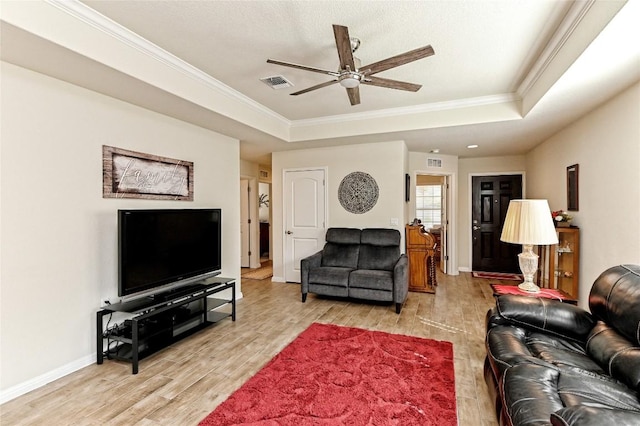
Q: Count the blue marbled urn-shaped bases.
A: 0